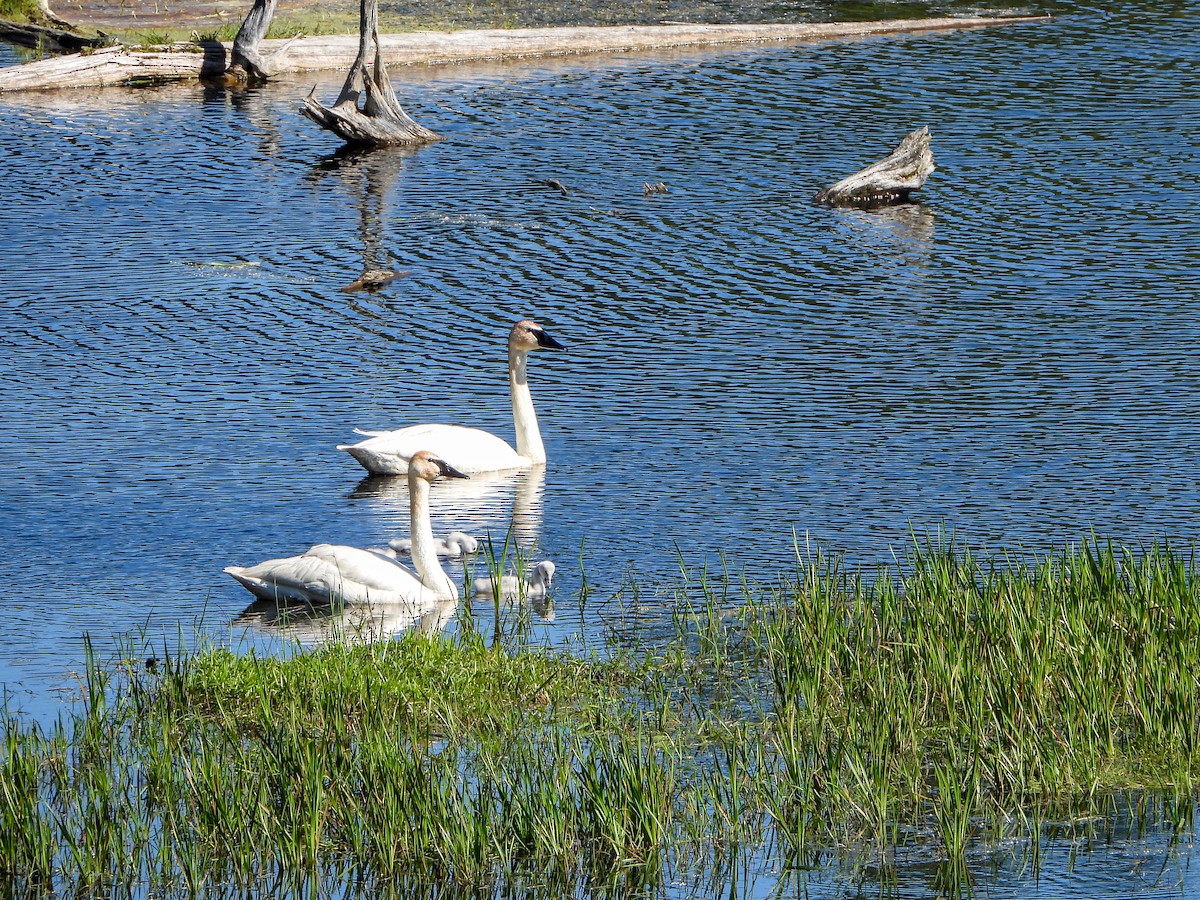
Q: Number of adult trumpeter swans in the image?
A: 2